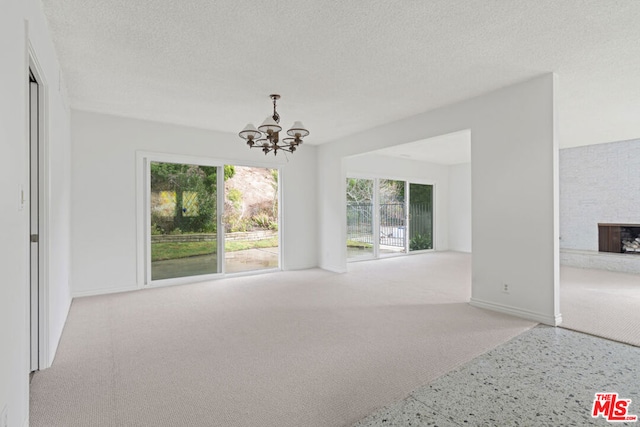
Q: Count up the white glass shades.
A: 5